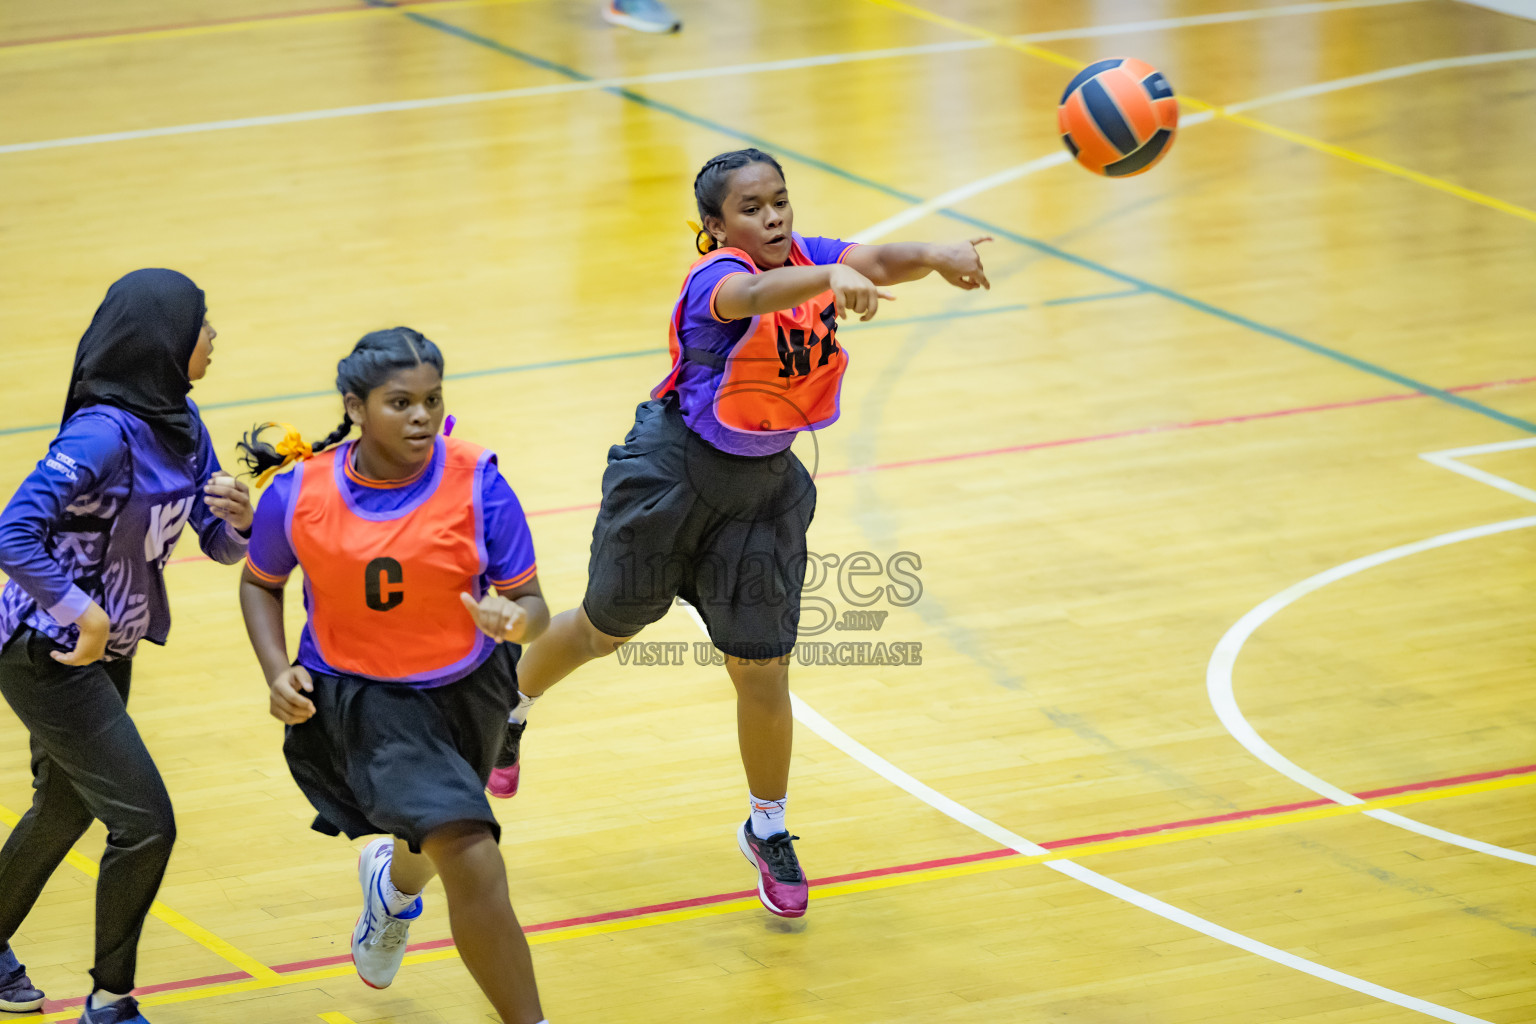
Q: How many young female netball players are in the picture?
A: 3